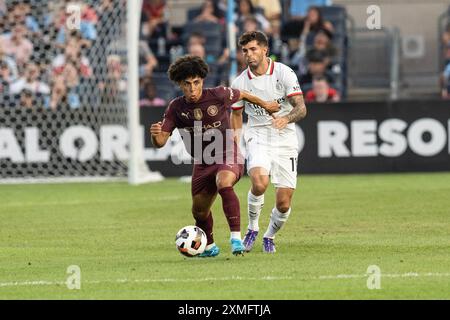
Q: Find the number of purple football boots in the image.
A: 2